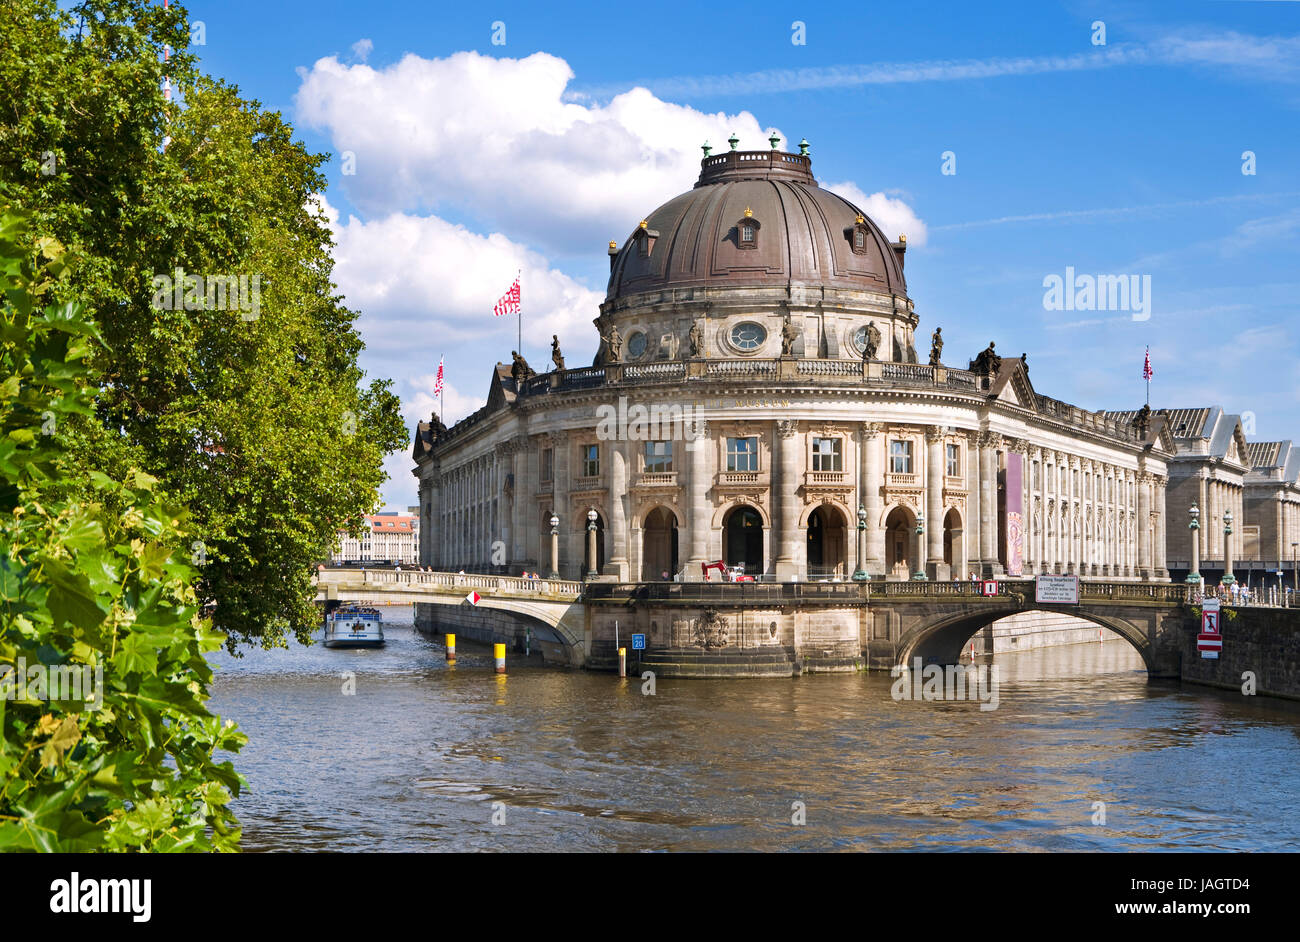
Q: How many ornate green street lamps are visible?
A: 6